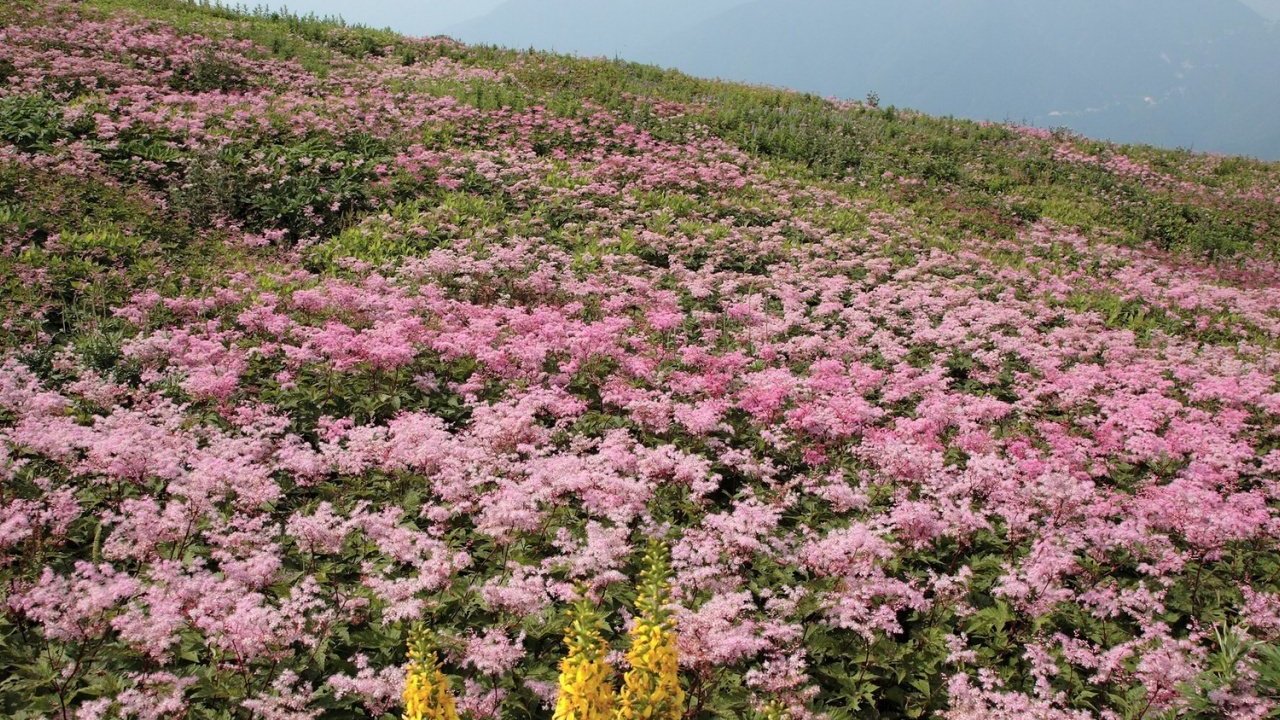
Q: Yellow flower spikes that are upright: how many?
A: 3